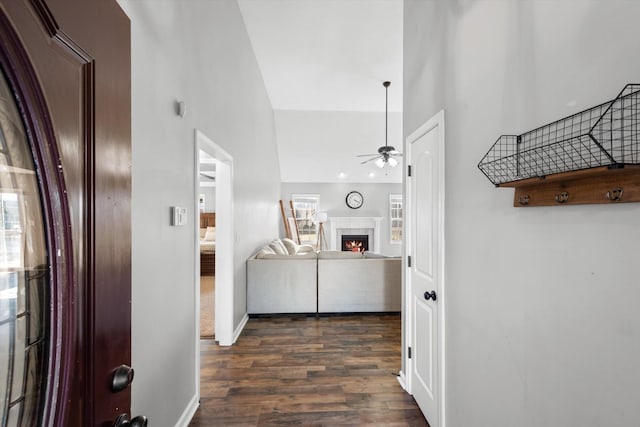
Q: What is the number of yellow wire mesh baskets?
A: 0